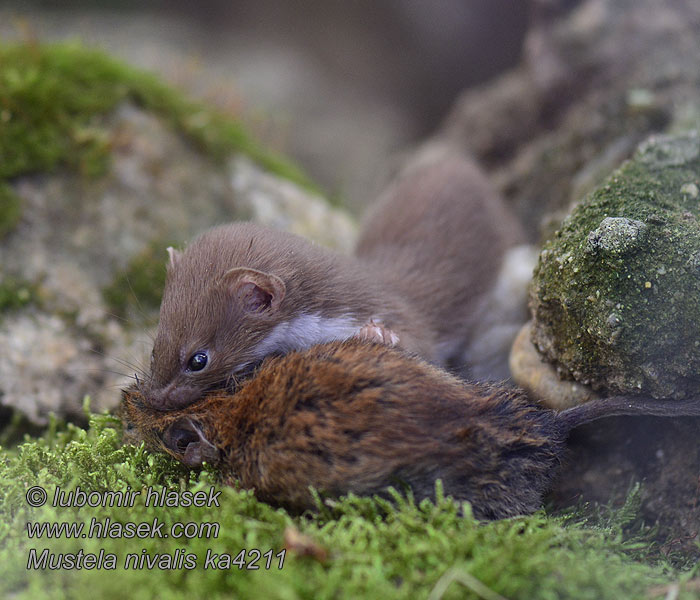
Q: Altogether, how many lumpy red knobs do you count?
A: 0